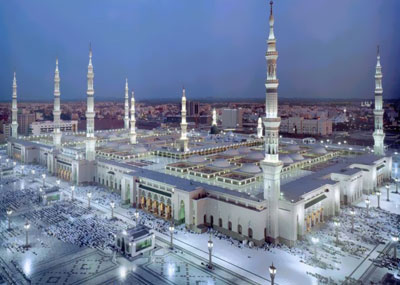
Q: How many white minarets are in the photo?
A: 10